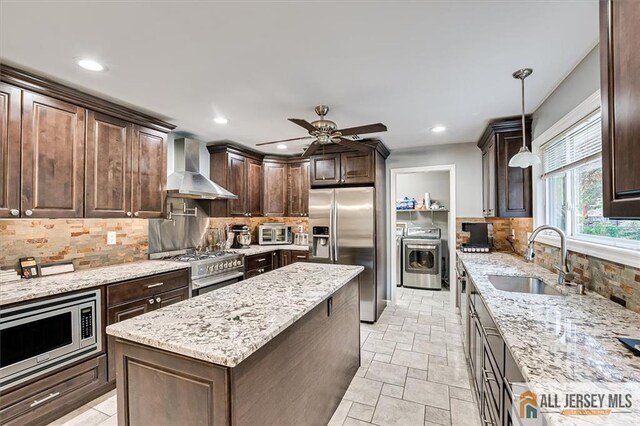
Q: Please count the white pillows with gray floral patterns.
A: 0